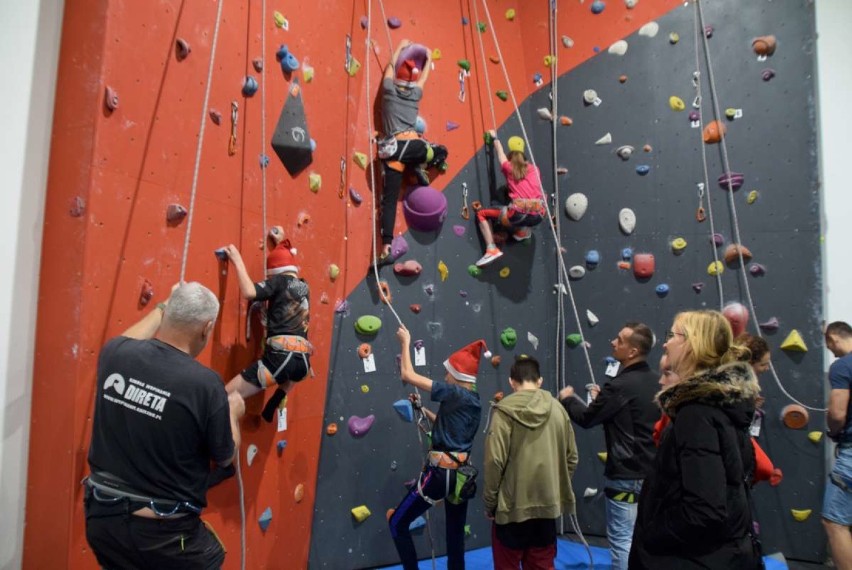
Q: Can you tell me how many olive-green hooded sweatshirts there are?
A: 1